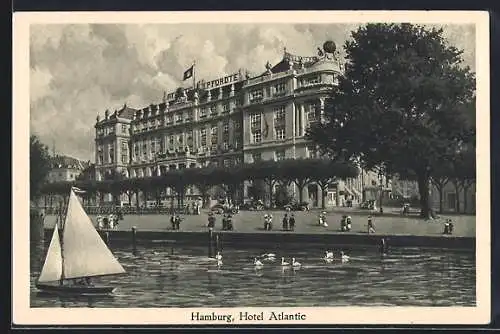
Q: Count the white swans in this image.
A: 7